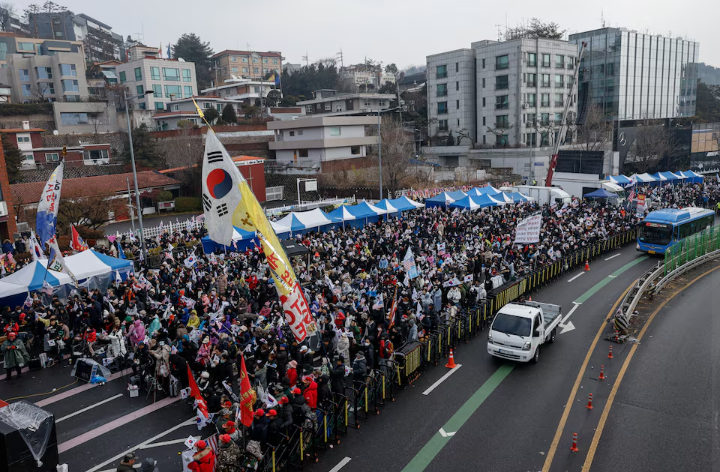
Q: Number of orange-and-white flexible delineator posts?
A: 5